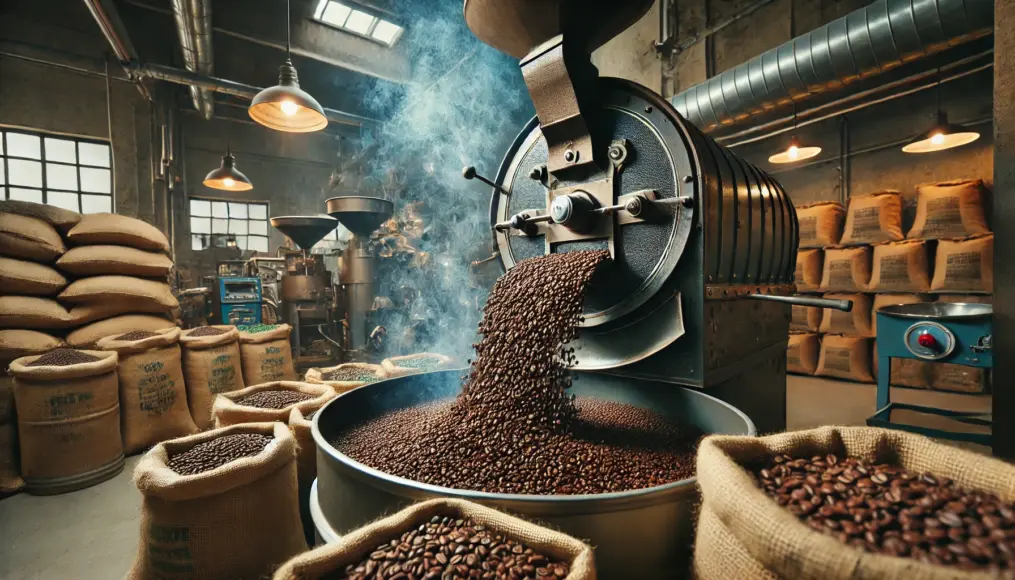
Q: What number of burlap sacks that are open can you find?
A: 11